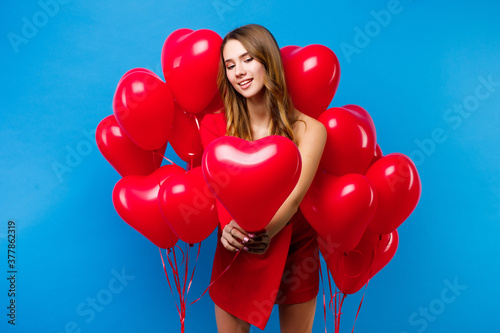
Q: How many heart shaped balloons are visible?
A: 13